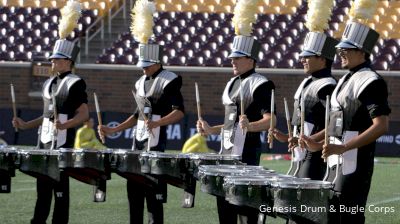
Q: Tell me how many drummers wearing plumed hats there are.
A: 5